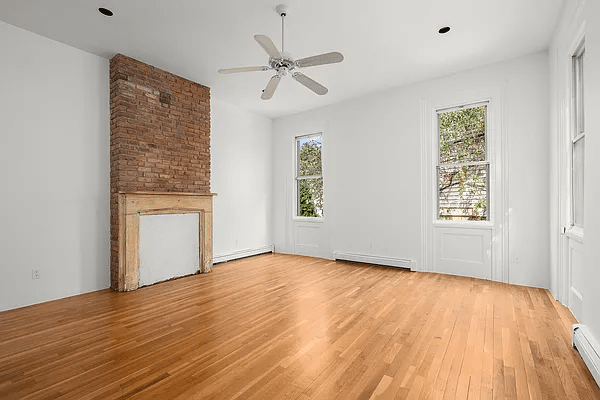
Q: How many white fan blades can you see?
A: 5